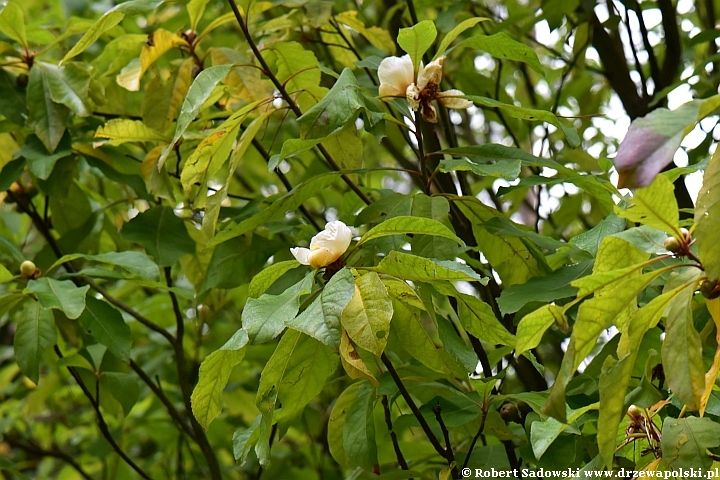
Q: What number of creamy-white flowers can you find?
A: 2